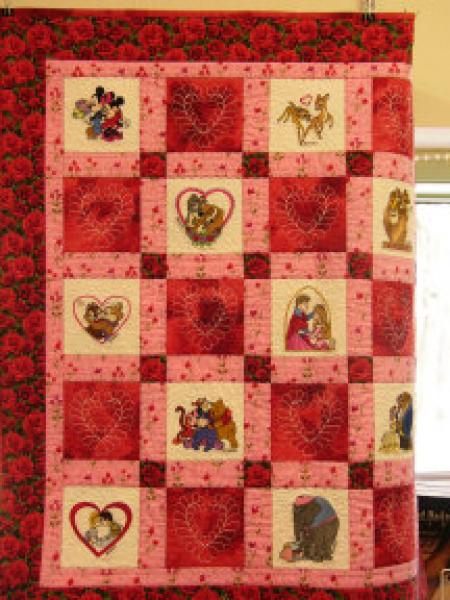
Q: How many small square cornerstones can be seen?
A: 12